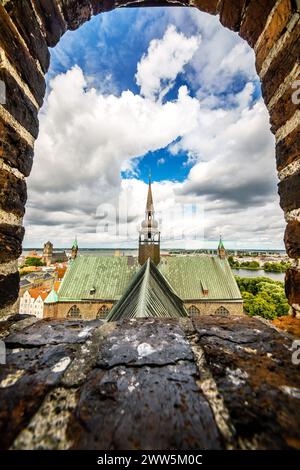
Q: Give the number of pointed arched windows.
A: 4